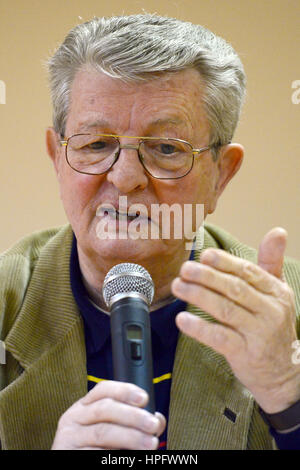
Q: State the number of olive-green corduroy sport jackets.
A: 1